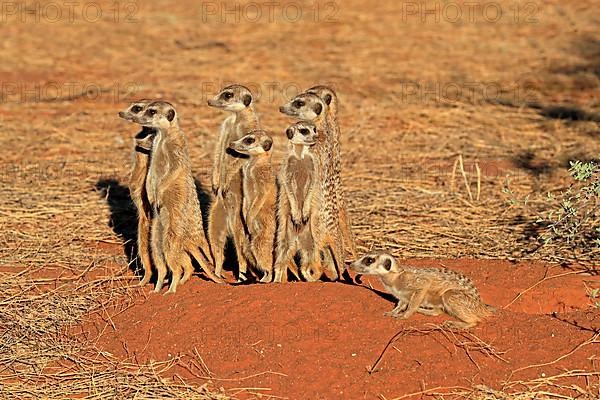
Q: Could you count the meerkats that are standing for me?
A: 7